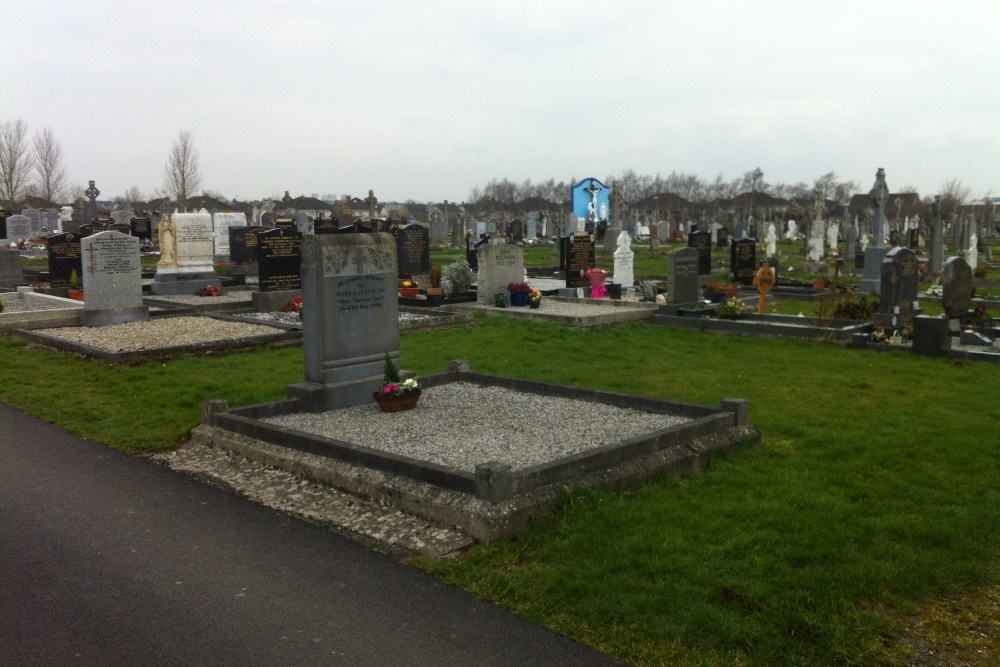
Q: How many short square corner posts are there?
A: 4